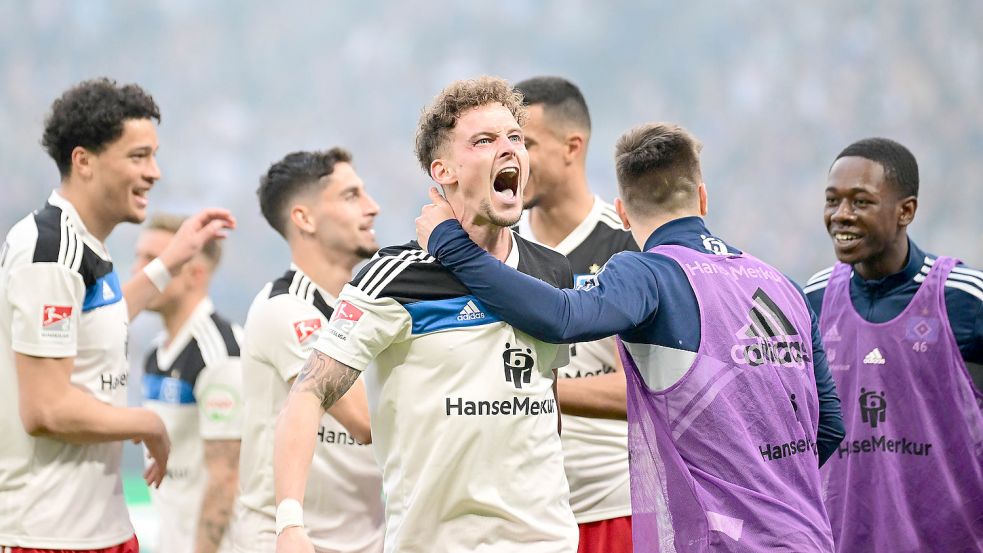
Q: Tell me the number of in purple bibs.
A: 2